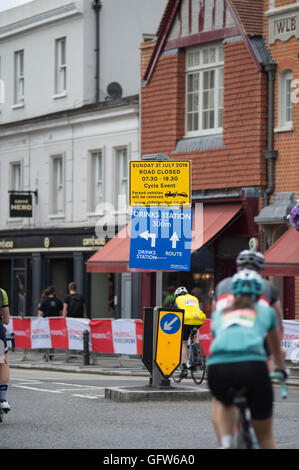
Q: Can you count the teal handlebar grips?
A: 1